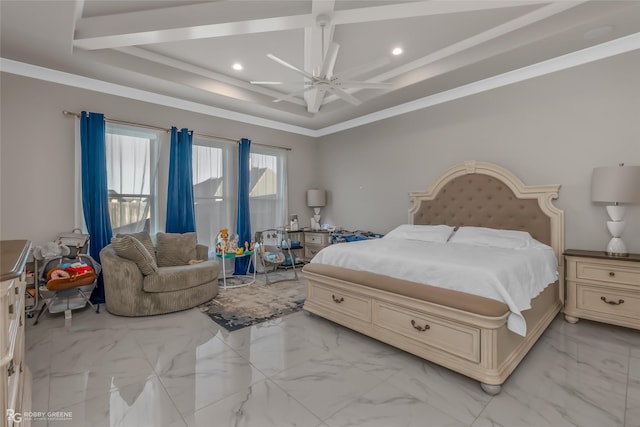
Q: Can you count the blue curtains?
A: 3